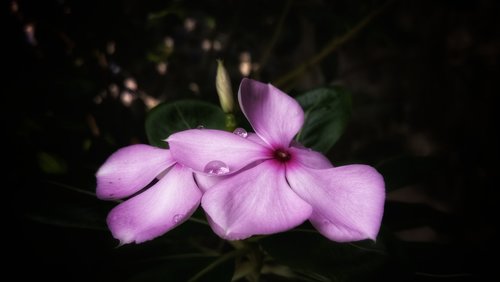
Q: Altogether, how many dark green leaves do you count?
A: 2